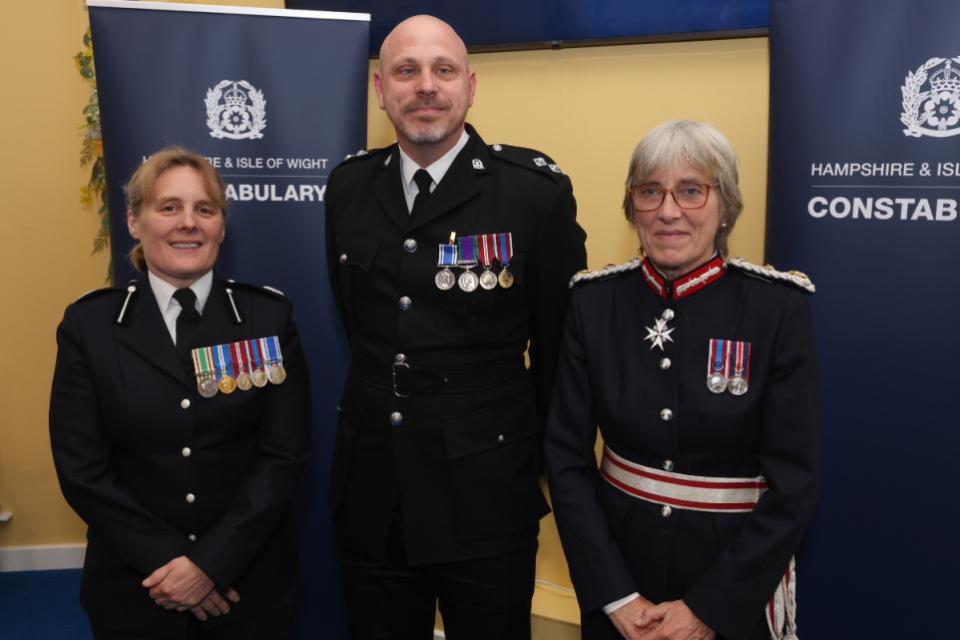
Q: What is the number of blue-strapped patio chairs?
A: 0